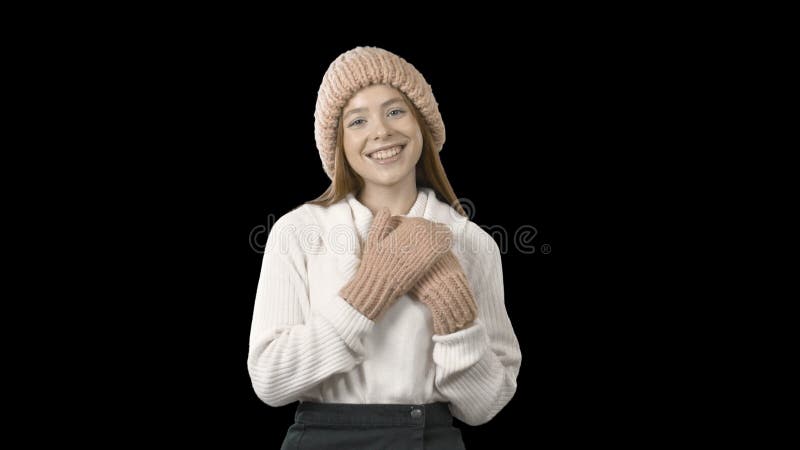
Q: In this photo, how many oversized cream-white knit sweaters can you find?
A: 1